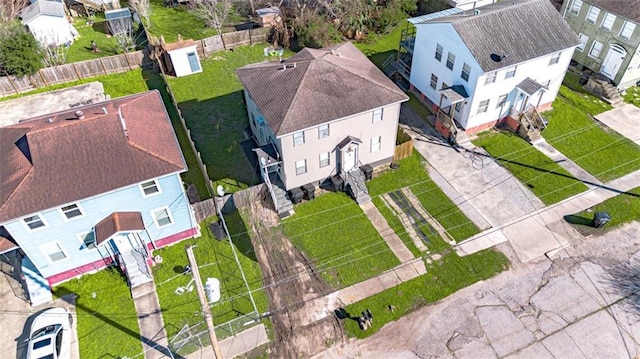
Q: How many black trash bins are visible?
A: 5